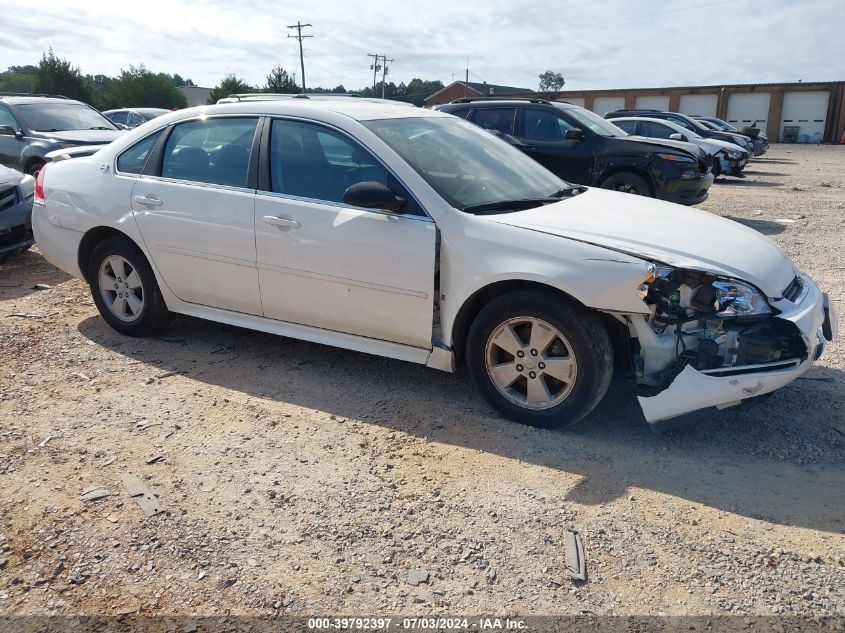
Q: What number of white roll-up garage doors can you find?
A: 6